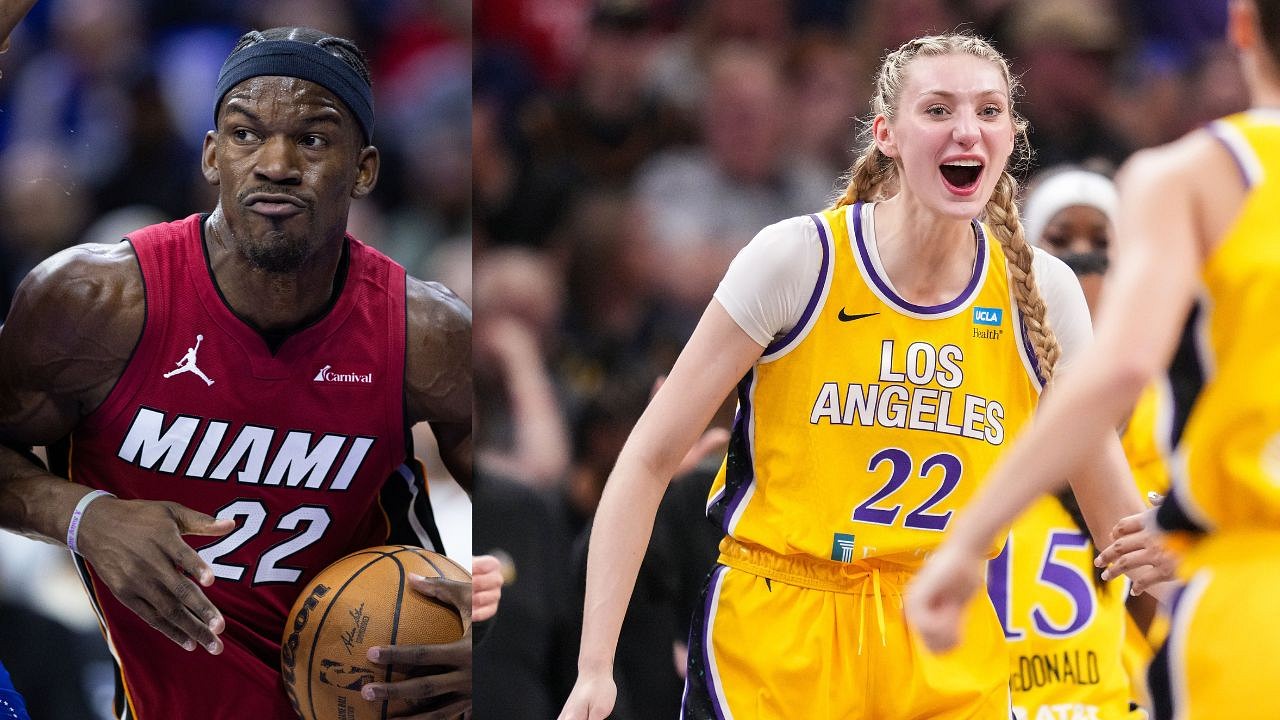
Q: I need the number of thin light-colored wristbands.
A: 1